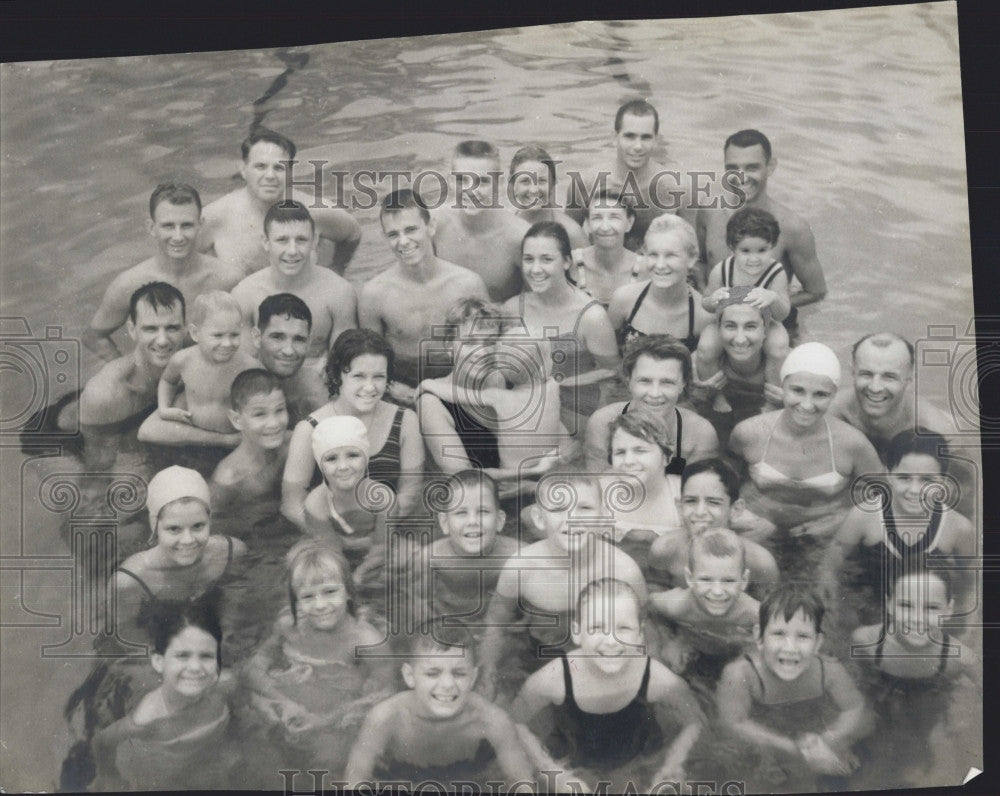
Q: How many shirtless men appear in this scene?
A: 10